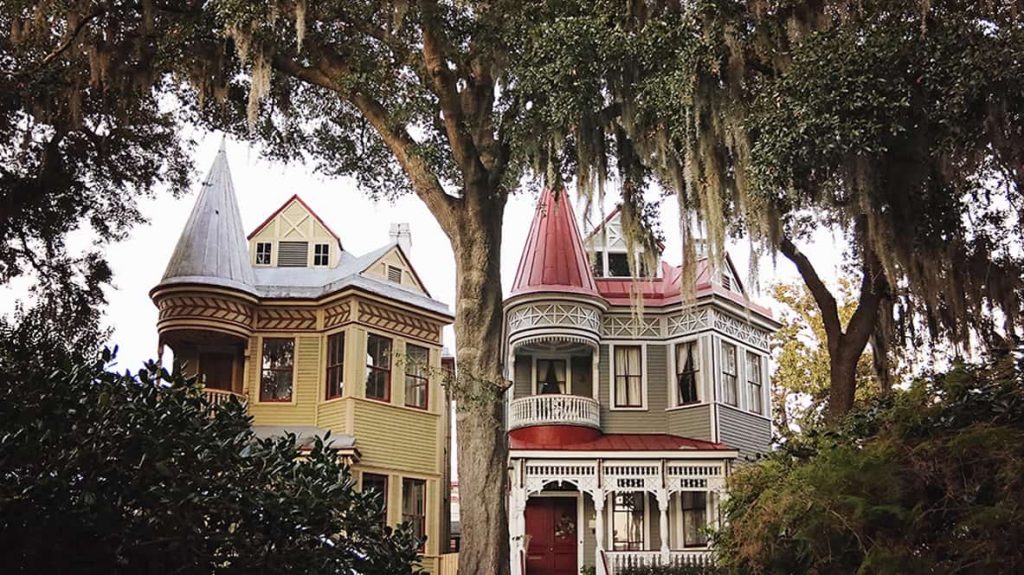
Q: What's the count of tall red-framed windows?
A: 6